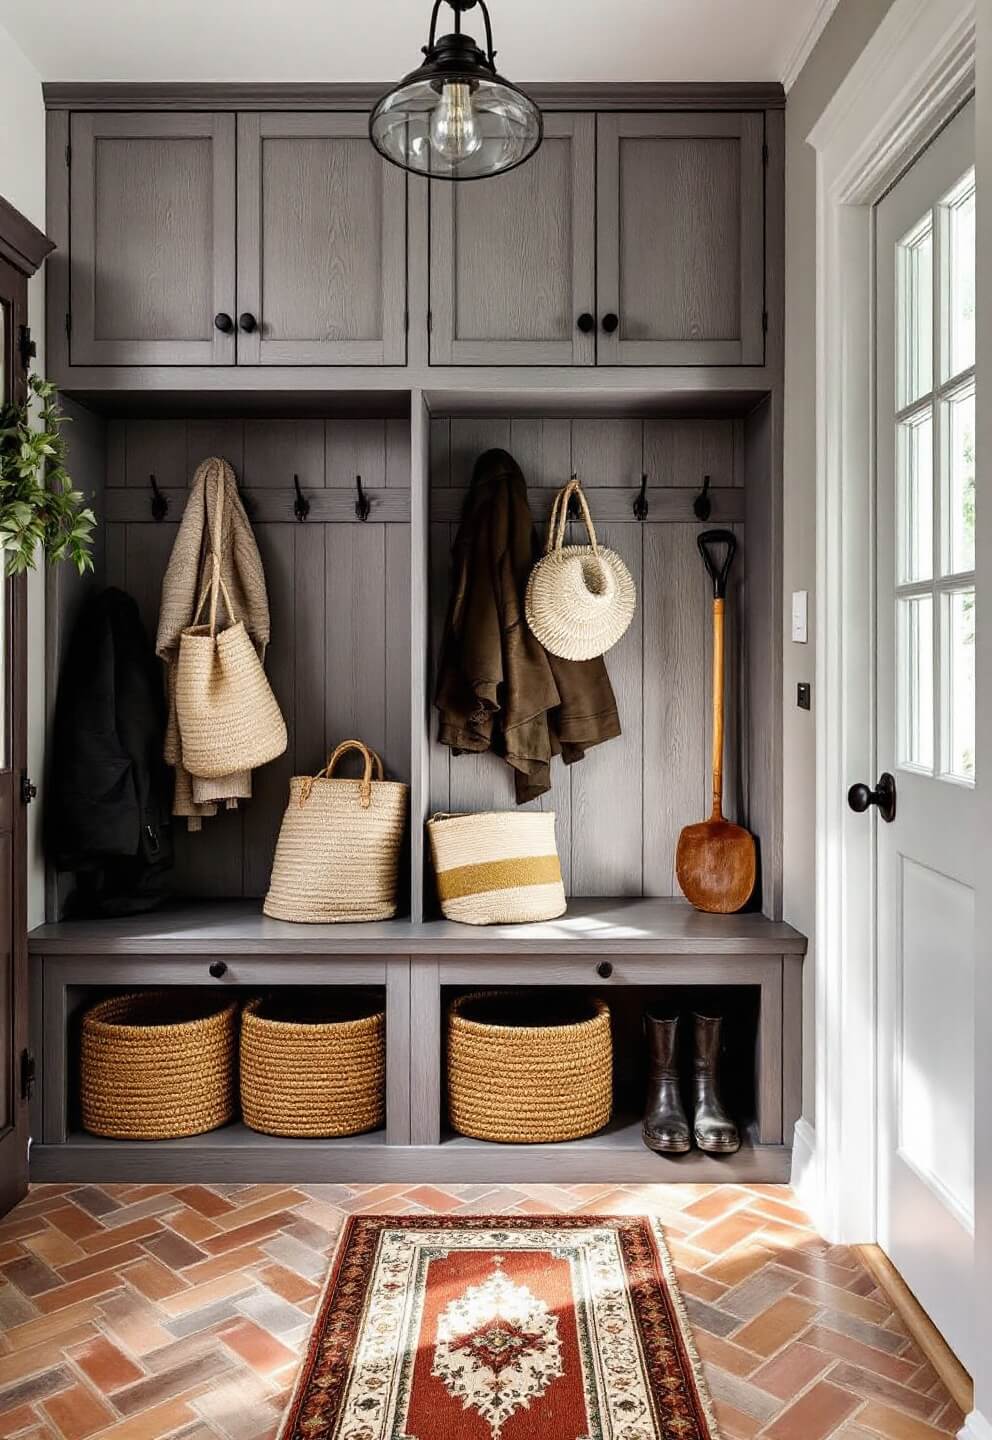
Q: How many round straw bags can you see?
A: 1